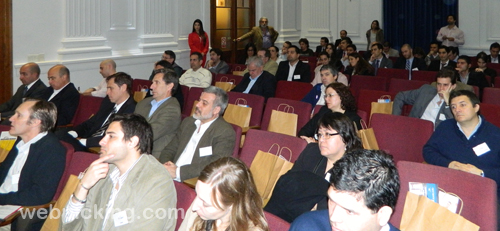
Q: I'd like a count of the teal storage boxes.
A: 0